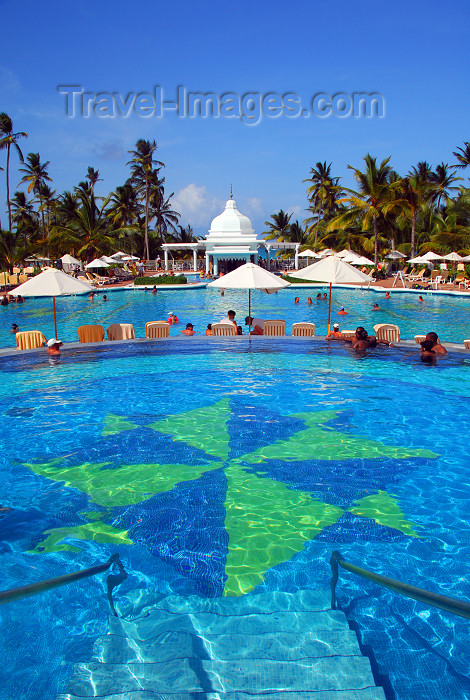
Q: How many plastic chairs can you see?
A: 11